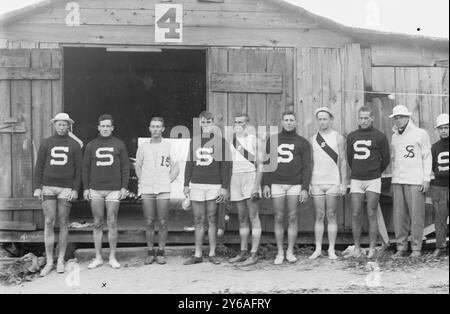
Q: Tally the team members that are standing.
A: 10